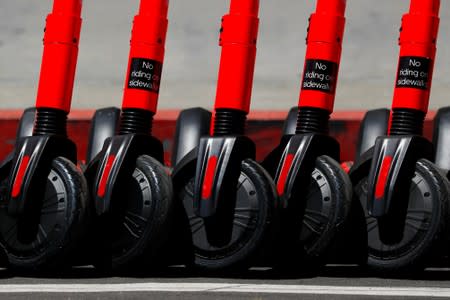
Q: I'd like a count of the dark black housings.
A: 5